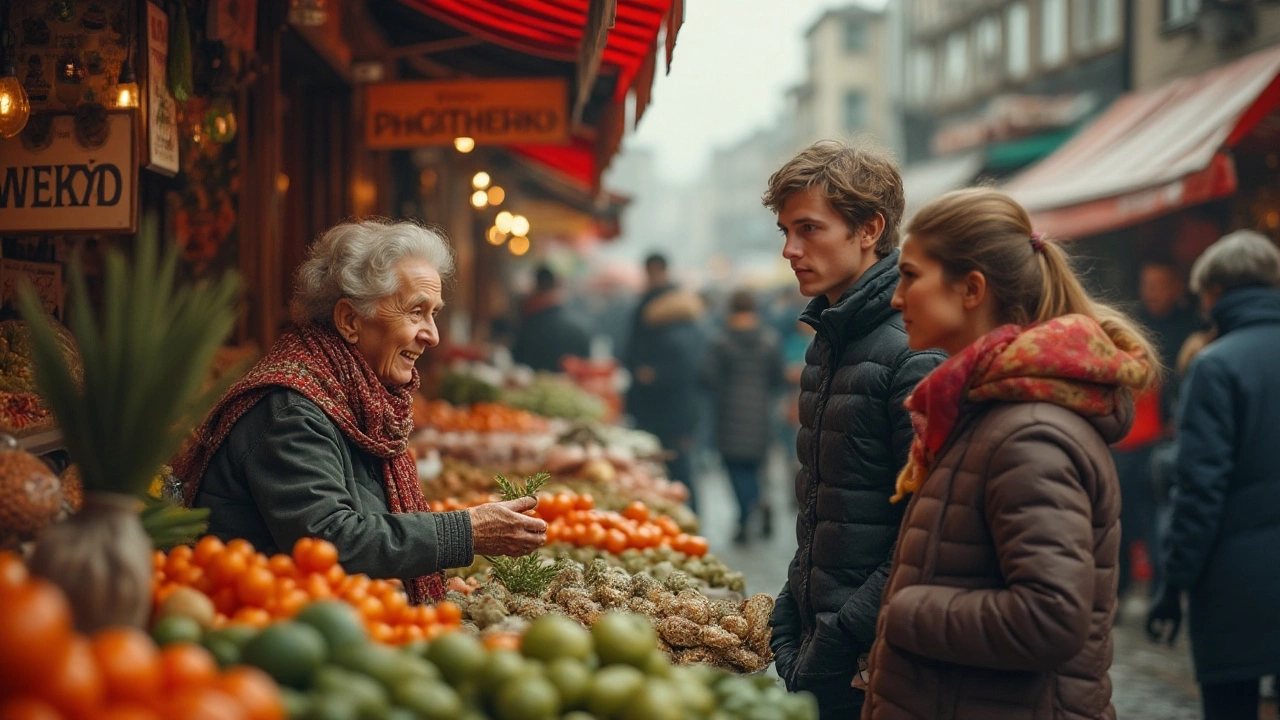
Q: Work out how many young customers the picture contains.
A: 2